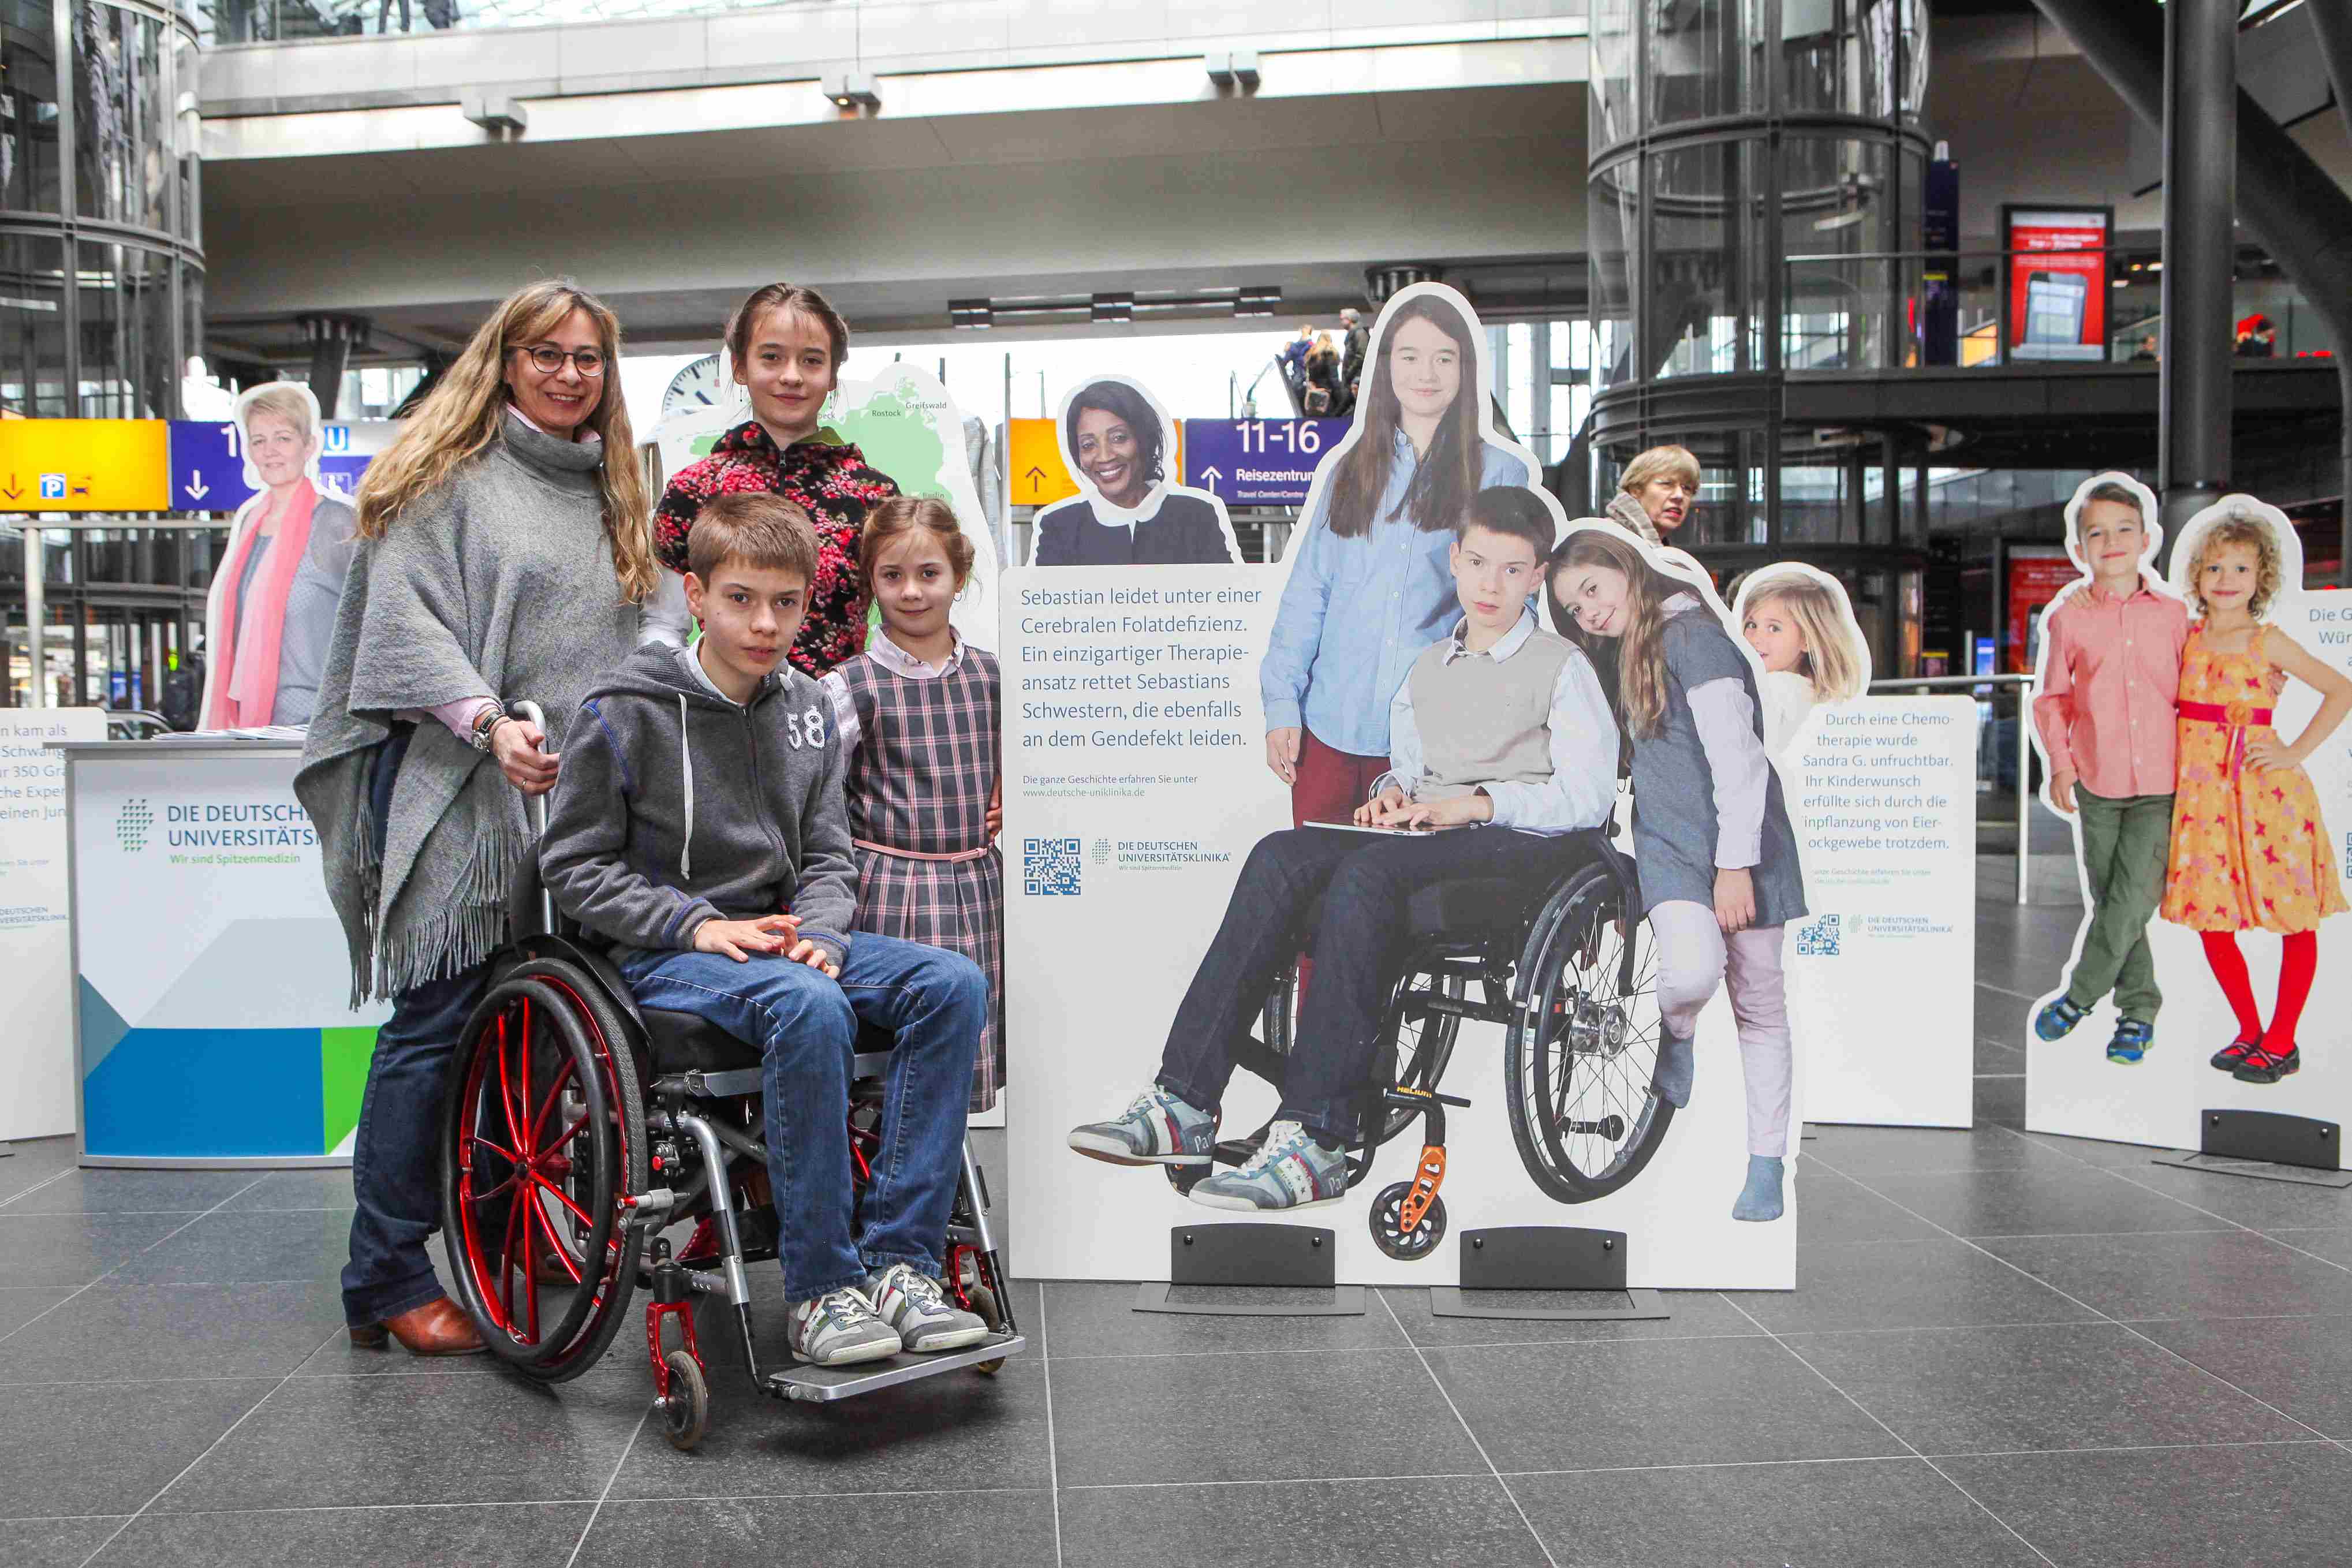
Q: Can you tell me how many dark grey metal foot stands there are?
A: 3